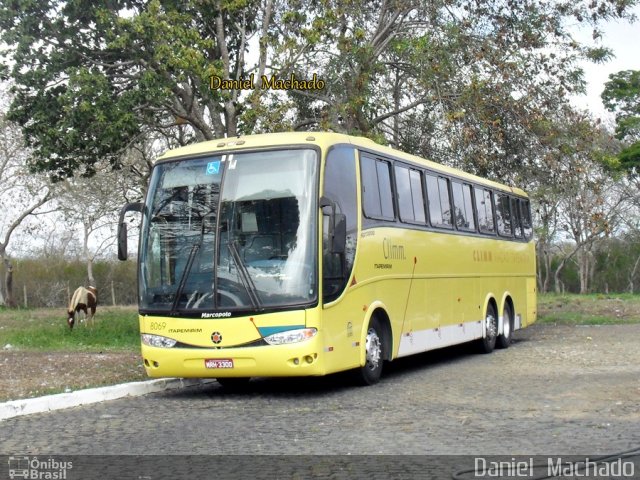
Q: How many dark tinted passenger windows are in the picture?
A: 8